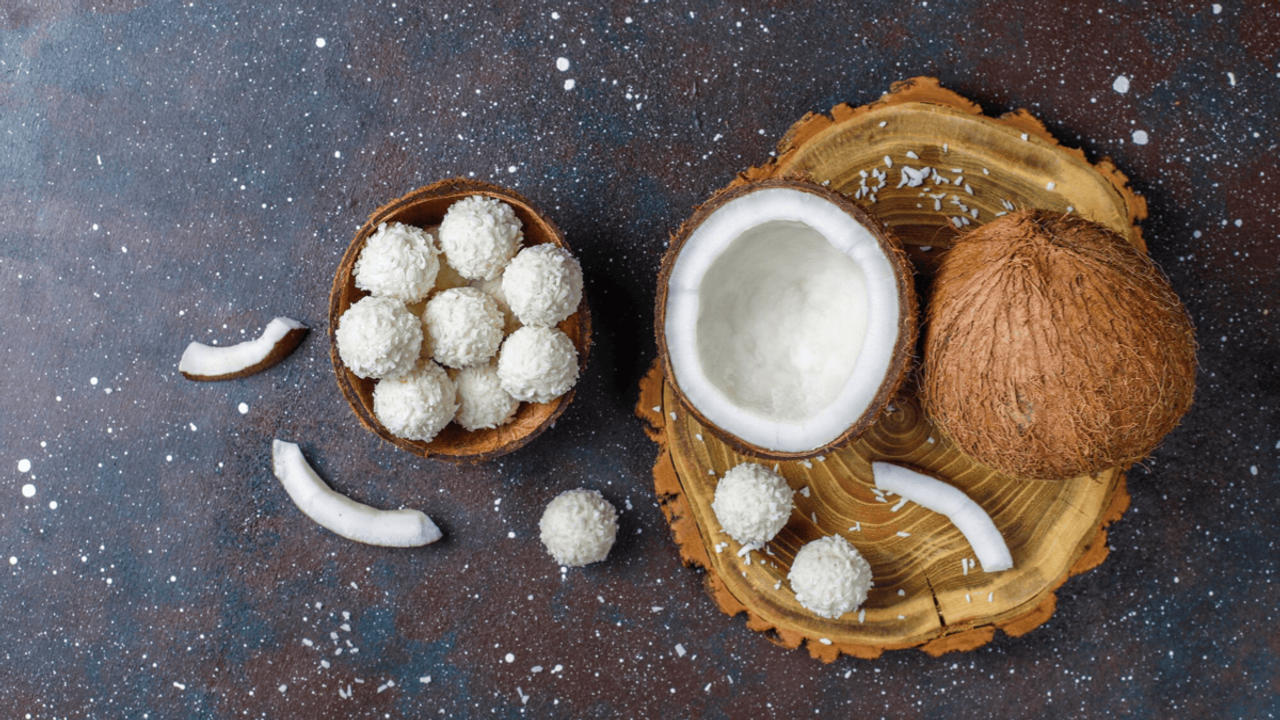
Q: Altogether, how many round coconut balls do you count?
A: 11